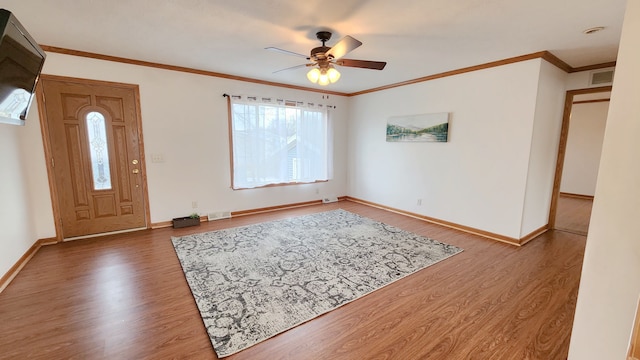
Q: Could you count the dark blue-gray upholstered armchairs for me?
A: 0